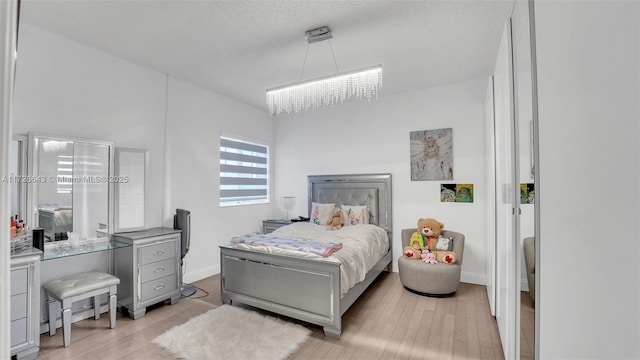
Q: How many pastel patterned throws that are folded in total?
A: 1